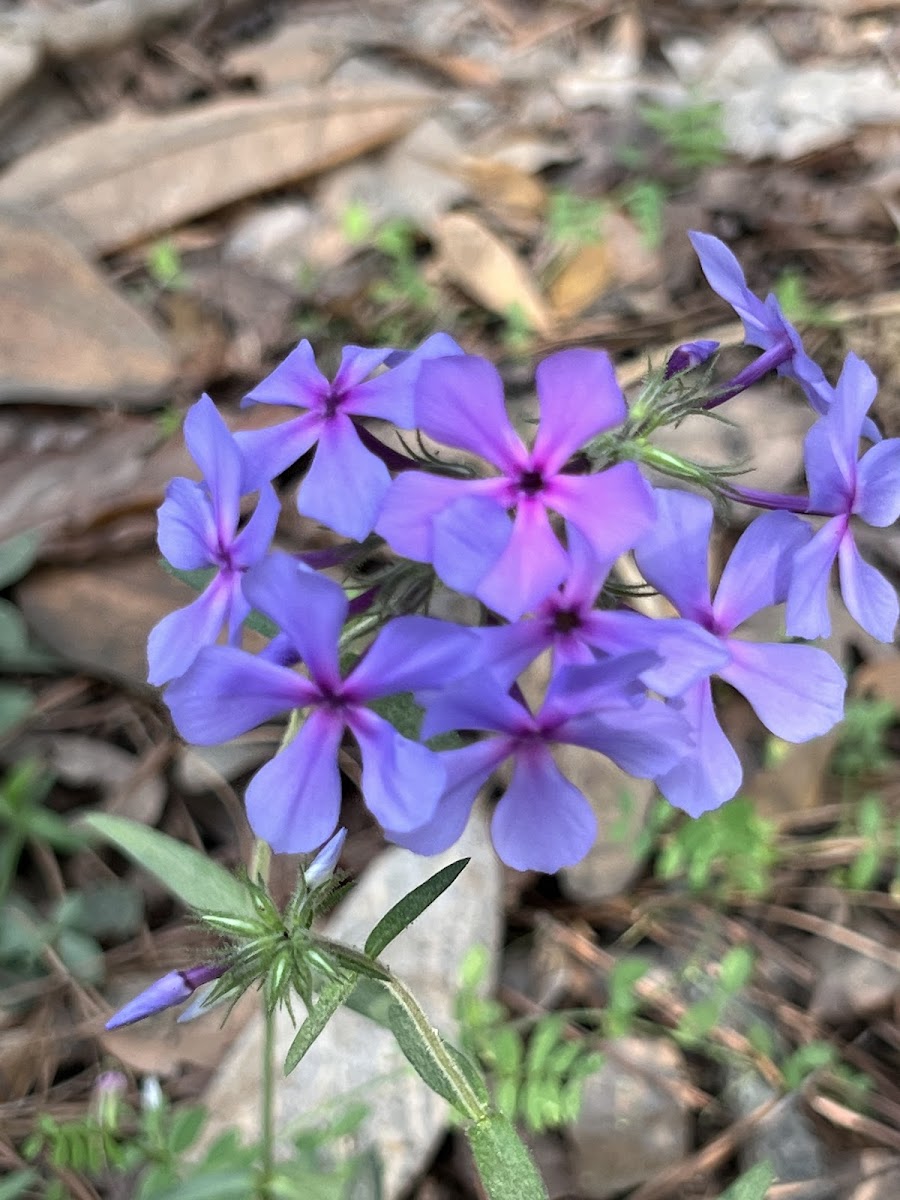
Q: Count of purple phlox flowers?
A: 9